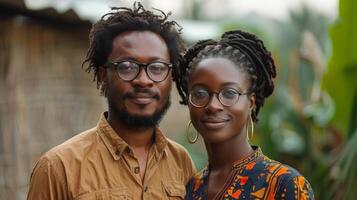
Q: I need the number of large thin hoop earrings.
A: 2